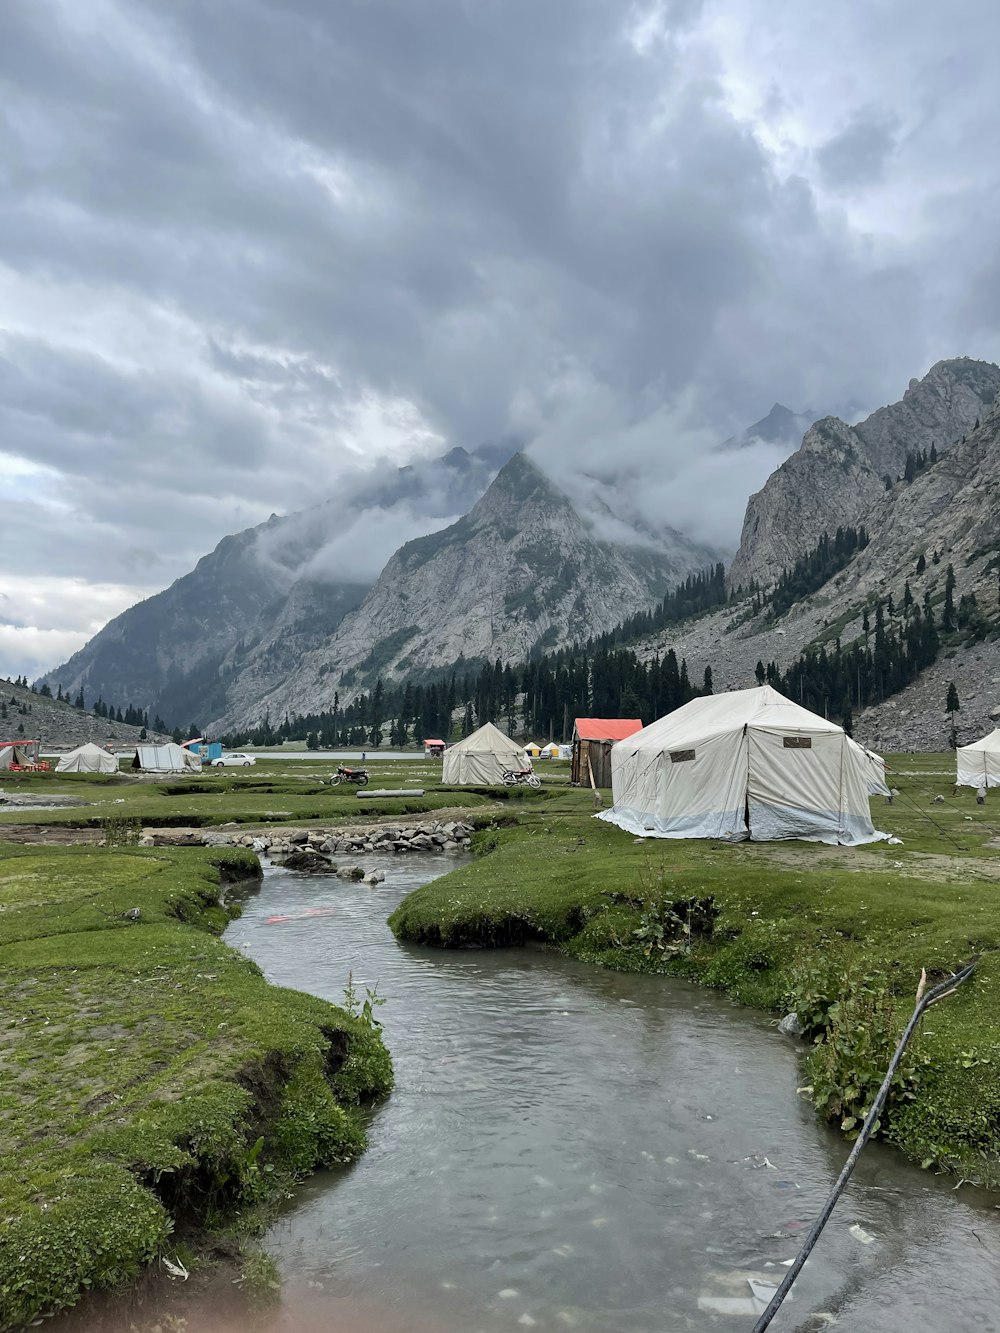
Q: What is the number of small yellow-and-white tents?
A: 2